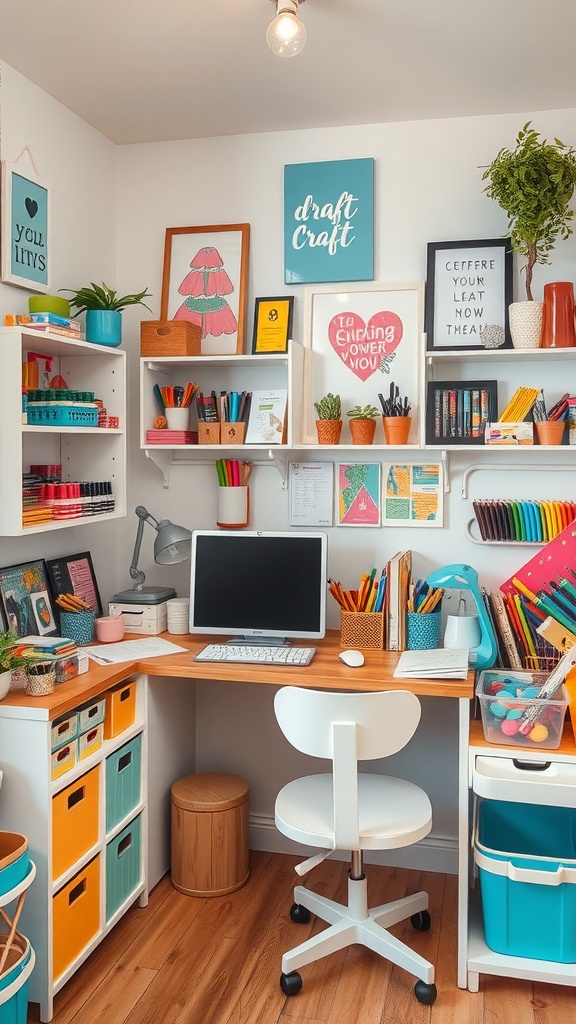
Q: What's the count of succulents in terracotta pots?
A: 2